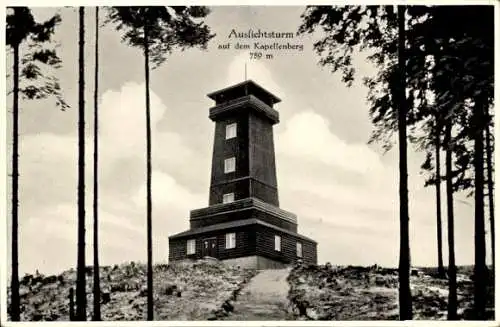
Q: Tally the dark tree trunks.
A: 9